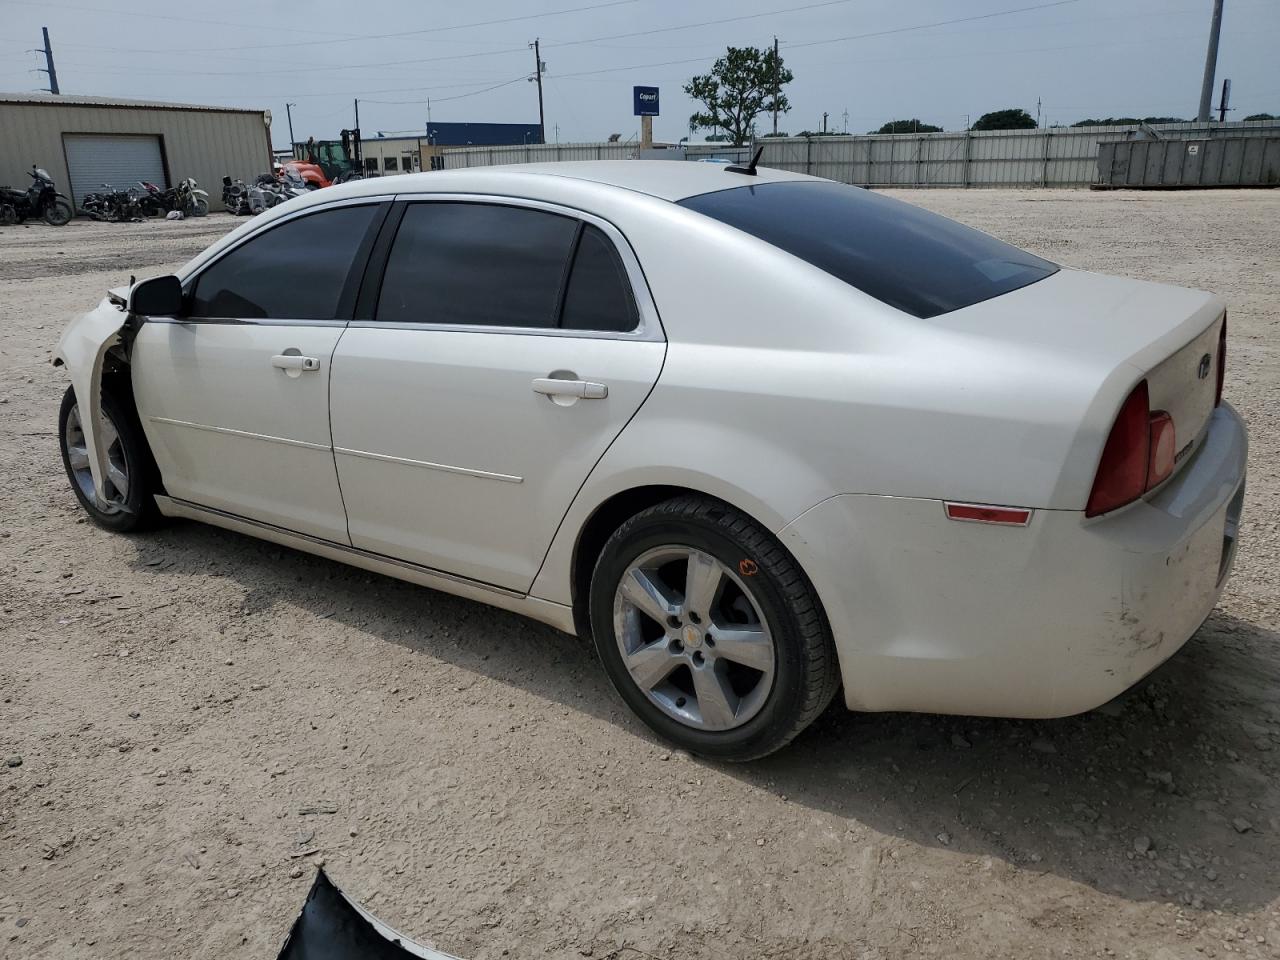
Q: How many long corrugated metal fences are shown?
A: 1